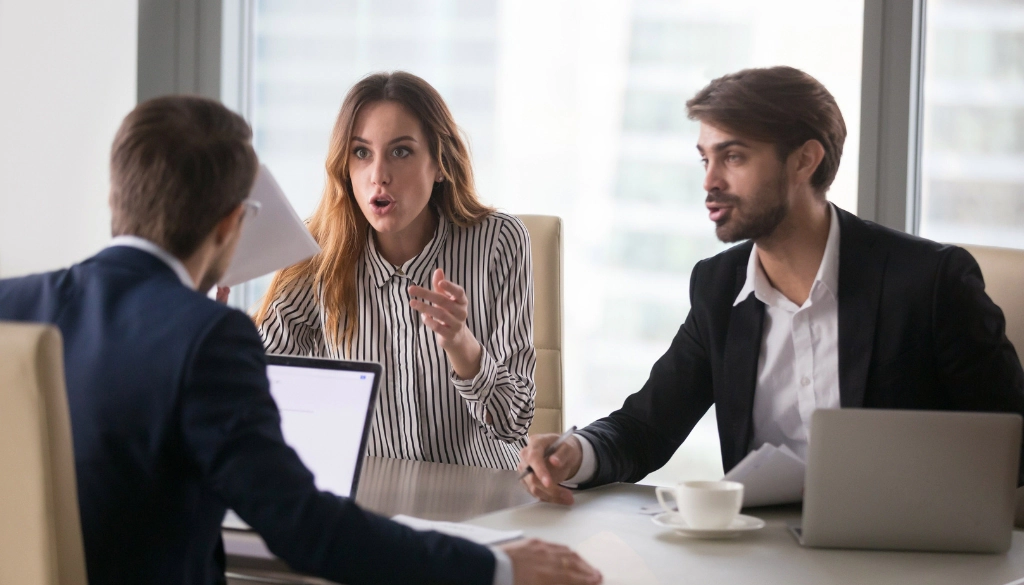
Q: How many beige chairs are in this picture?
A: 3